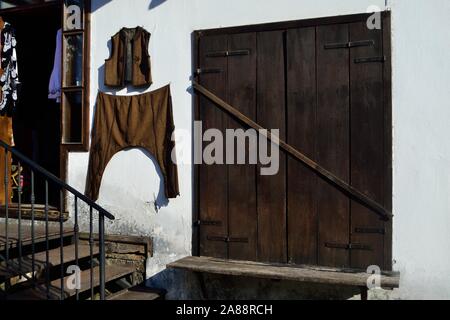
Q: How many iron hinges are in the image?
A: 8